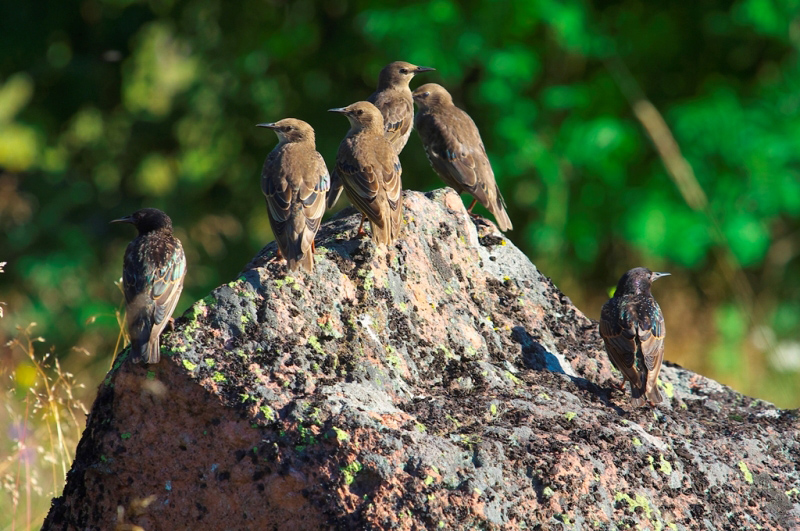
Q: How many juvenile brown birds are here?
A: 4